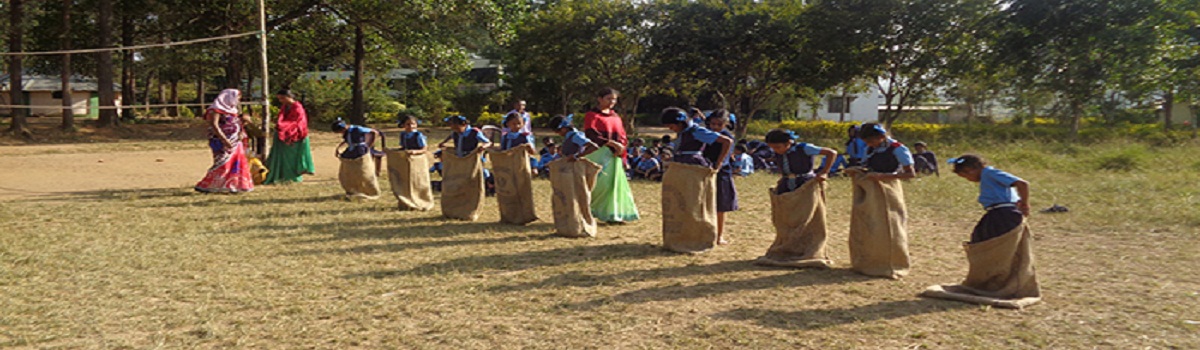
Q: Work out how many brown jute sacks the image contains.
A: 9